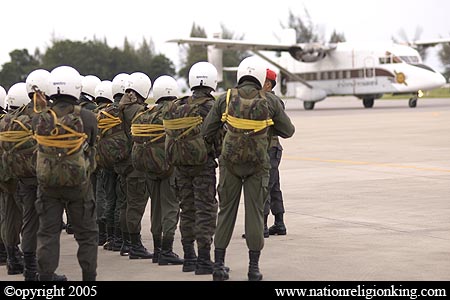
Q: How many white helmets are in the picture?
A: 11